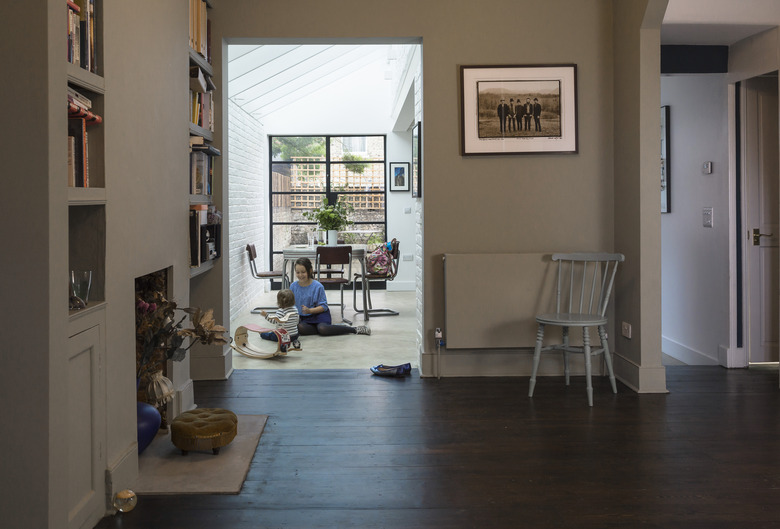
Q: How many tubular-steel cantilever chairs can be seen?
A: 4